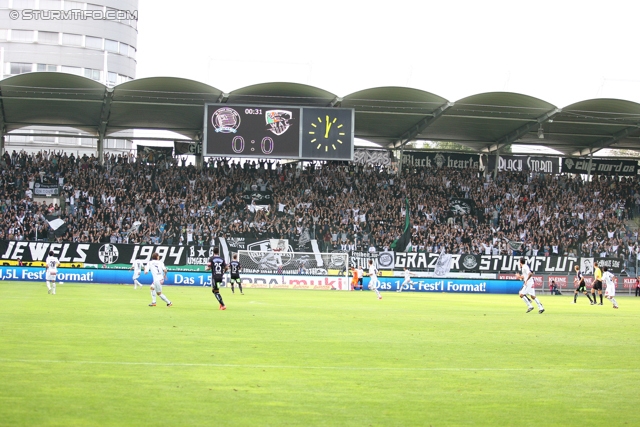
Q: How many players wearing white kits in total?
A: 7